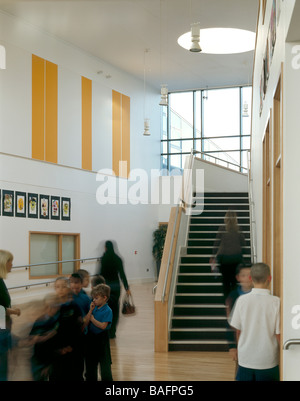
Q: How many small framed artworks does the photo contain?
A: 6